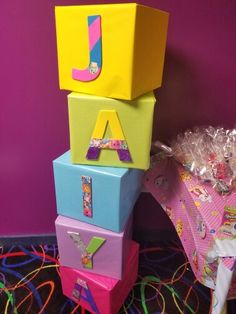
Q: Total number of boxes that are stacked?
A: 5